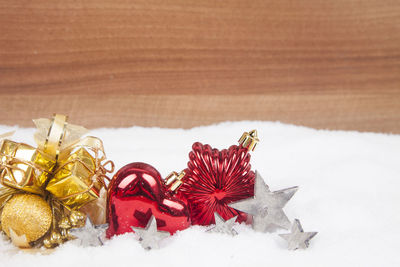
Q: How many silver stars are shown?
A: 5